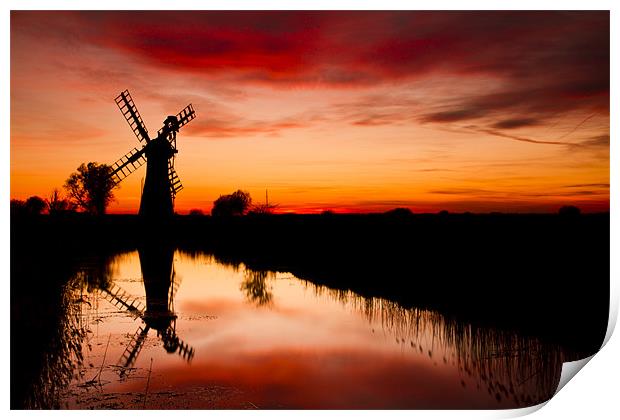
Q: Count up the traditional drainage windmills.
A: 1